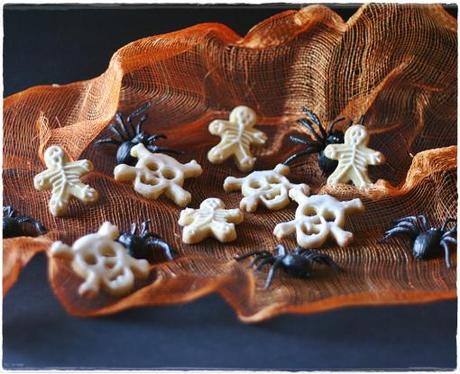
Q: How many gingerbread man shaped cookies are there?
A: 4